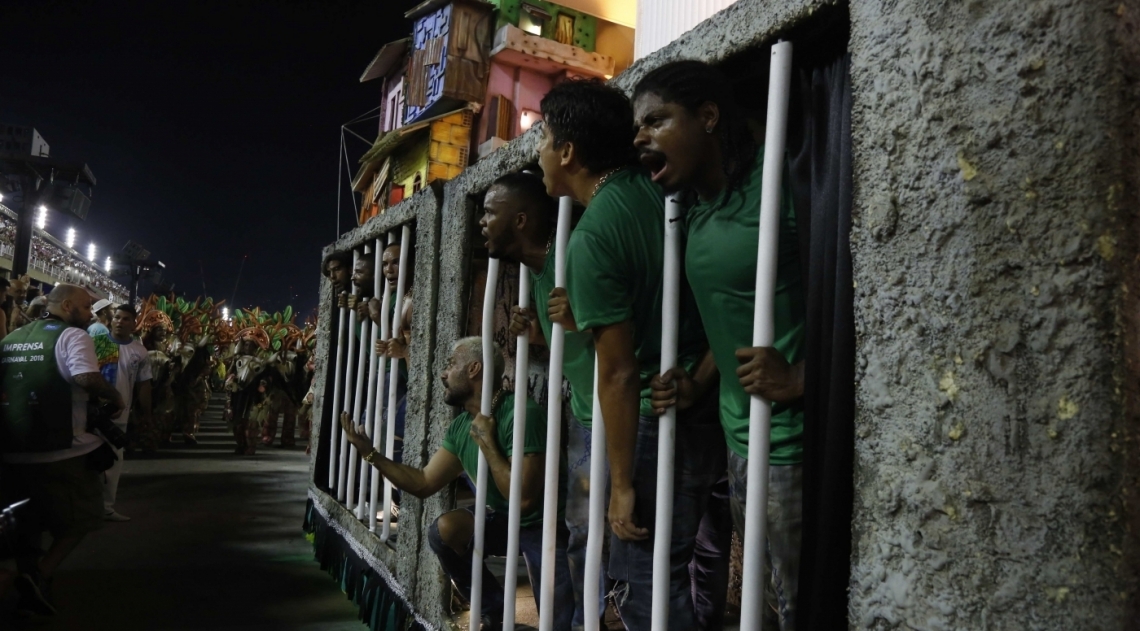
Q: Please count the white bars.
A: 12